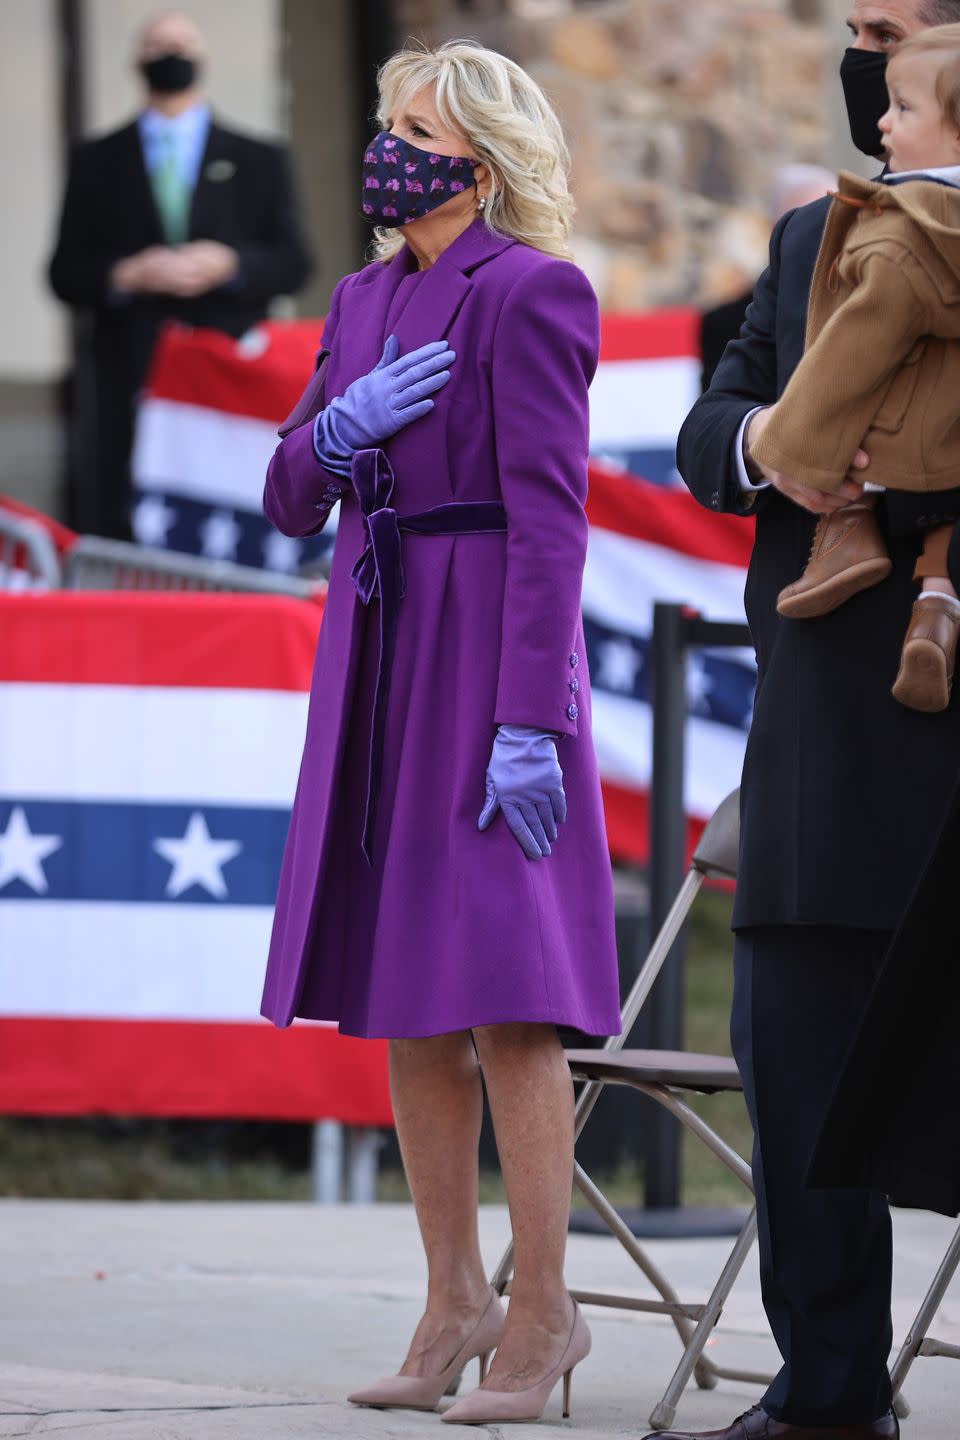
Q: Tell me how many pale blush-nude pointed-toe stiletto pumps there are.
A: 2